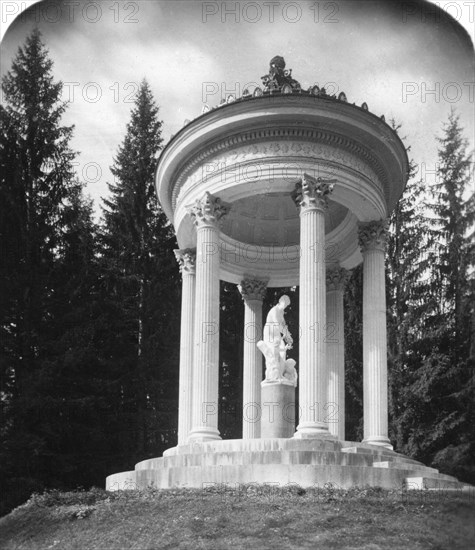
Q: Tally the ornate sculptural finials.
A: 1